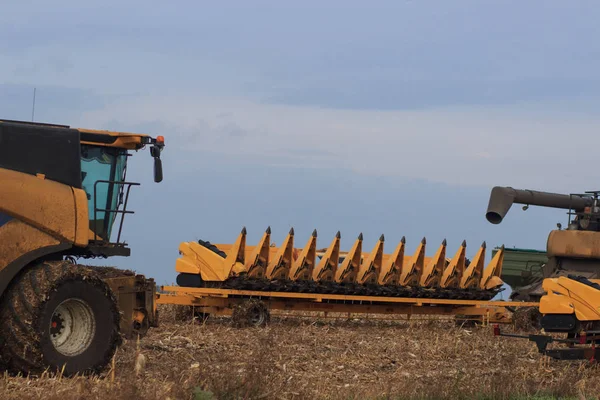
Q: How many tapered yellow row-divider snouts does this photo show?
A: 13